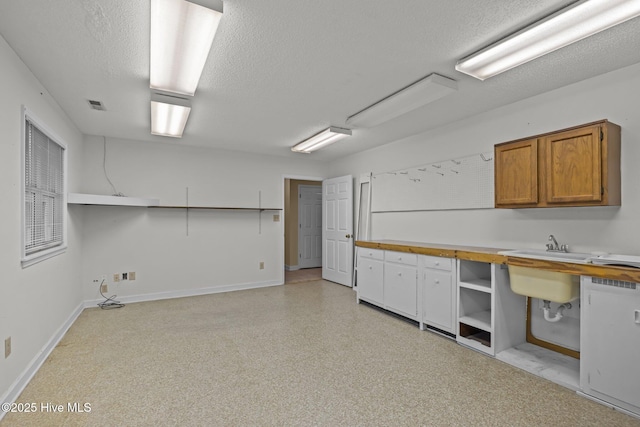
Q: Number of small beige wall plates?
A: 6